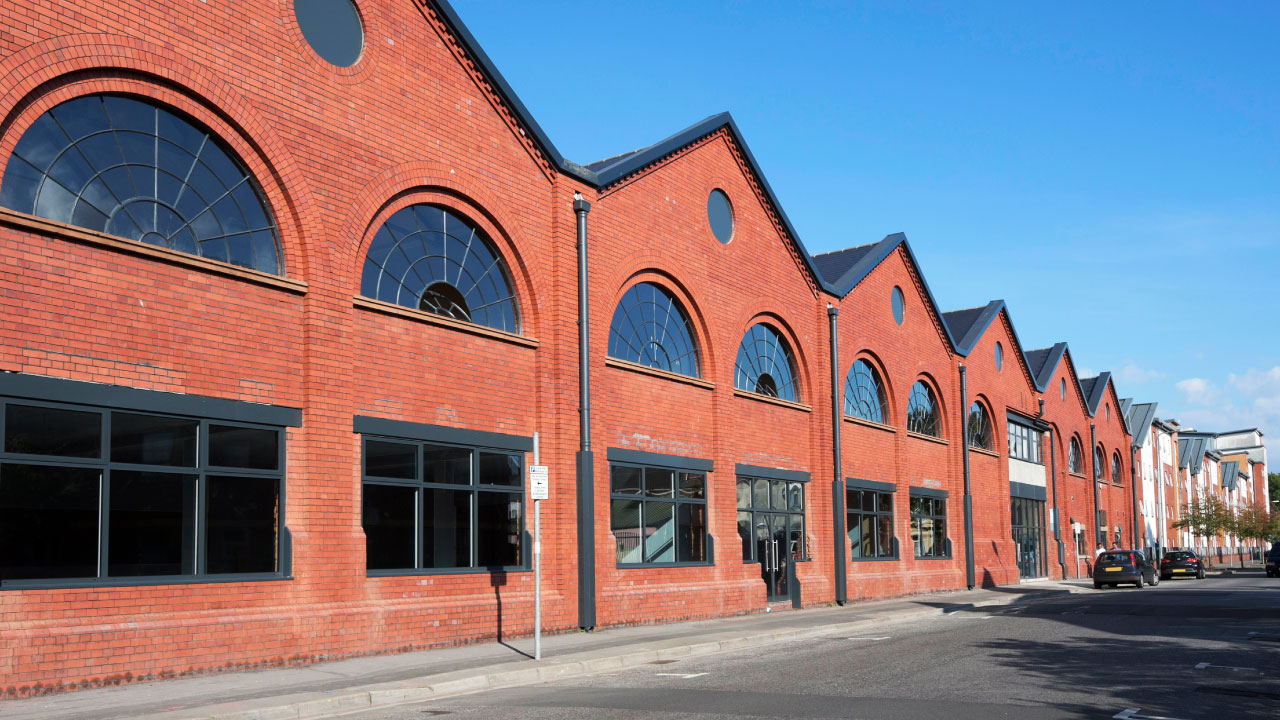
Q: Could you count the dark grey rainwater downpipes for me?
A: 6